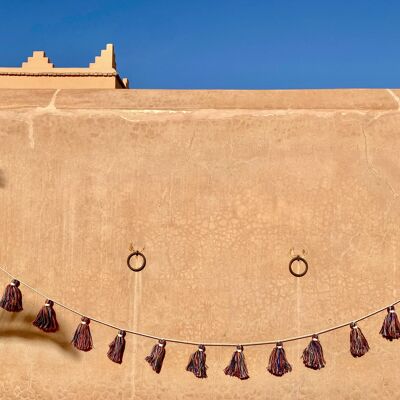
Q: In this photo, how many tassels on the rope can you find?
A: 11